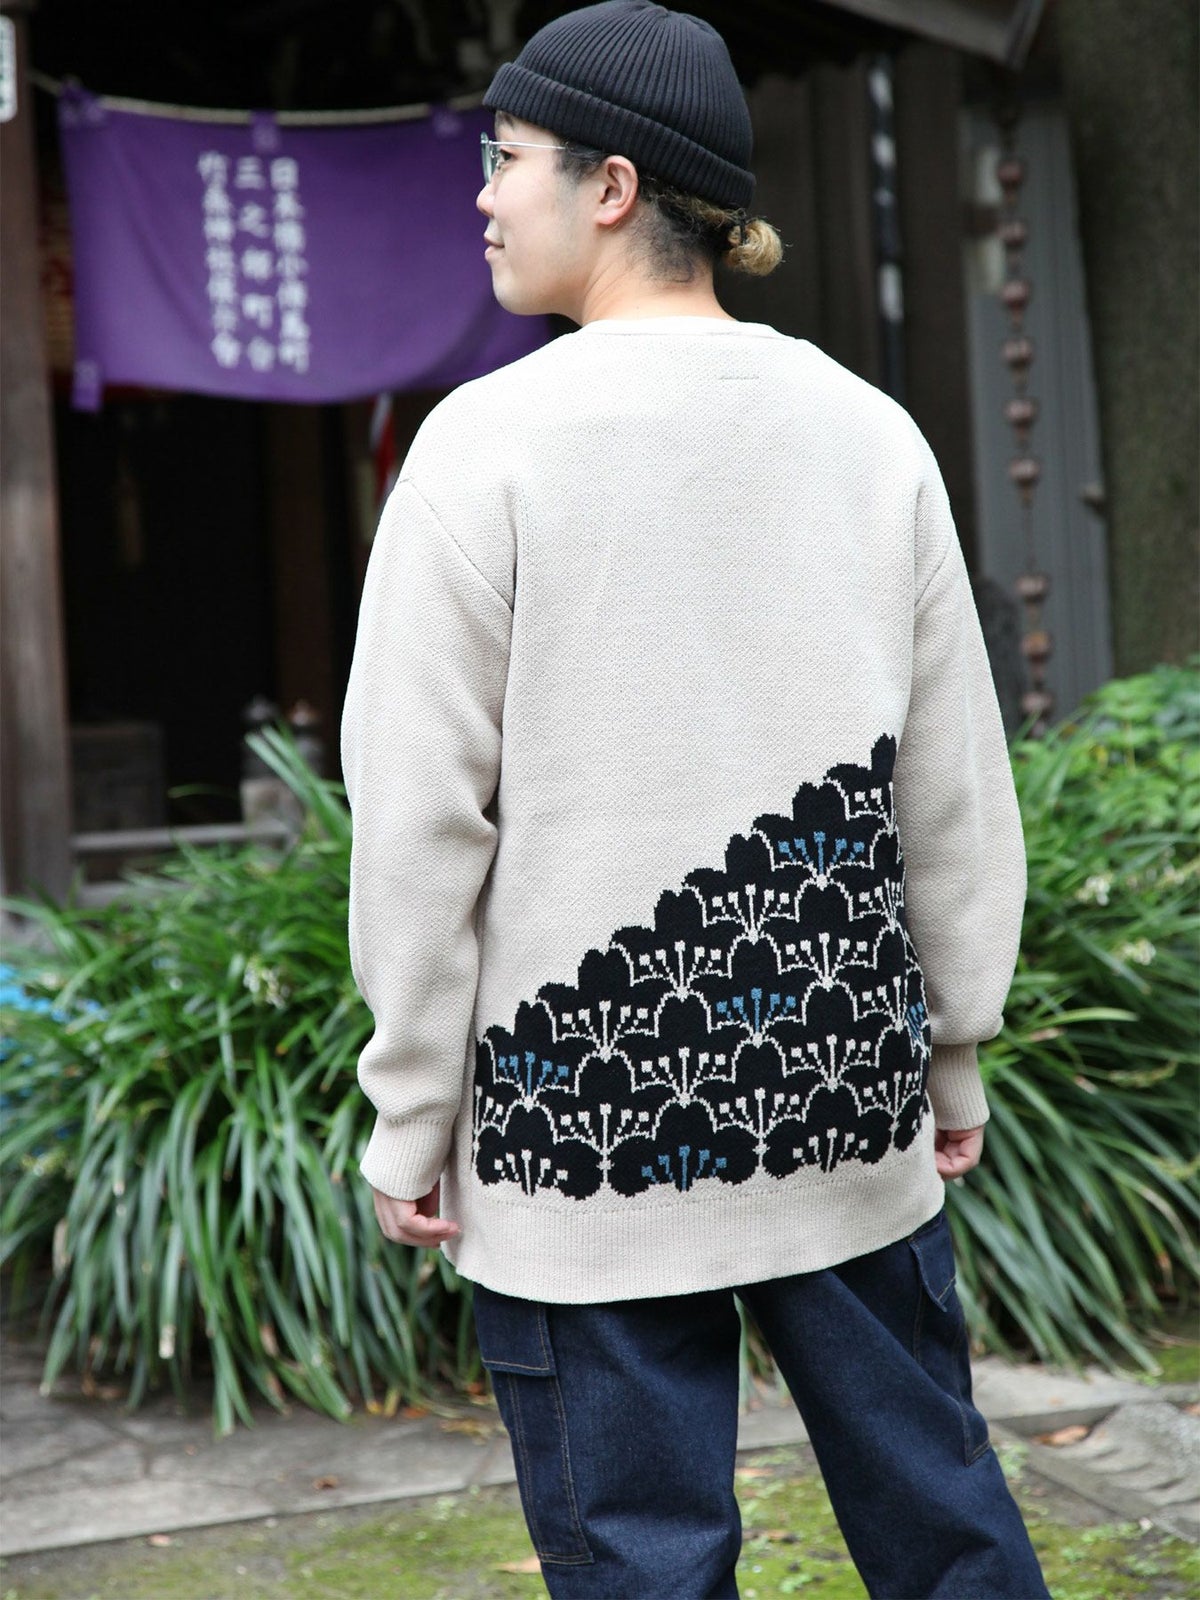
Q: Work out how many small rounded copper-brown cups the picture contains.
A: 9